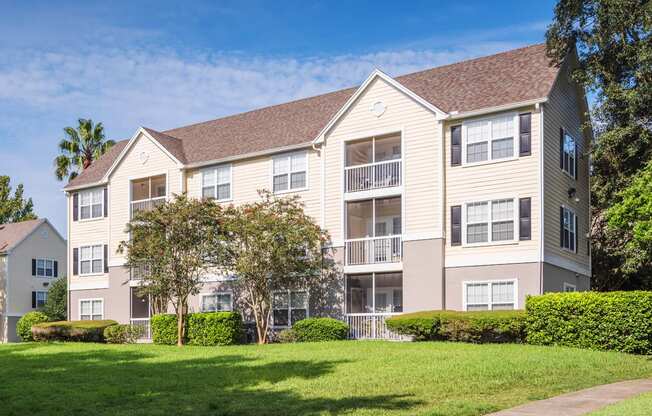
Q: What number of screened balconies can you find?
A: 6